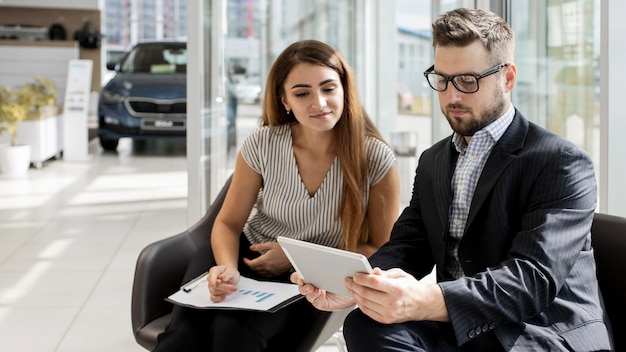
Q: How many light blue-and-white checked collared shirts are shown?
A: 1